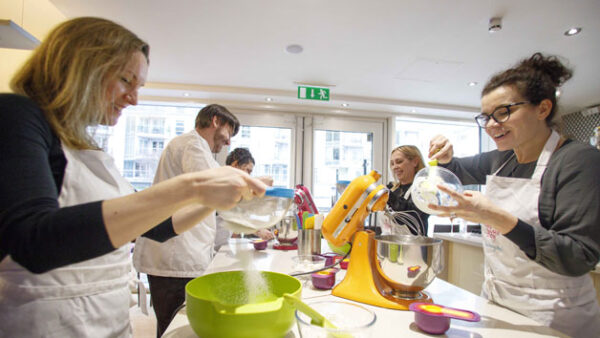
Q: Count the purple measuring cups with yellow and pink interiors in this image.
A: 3